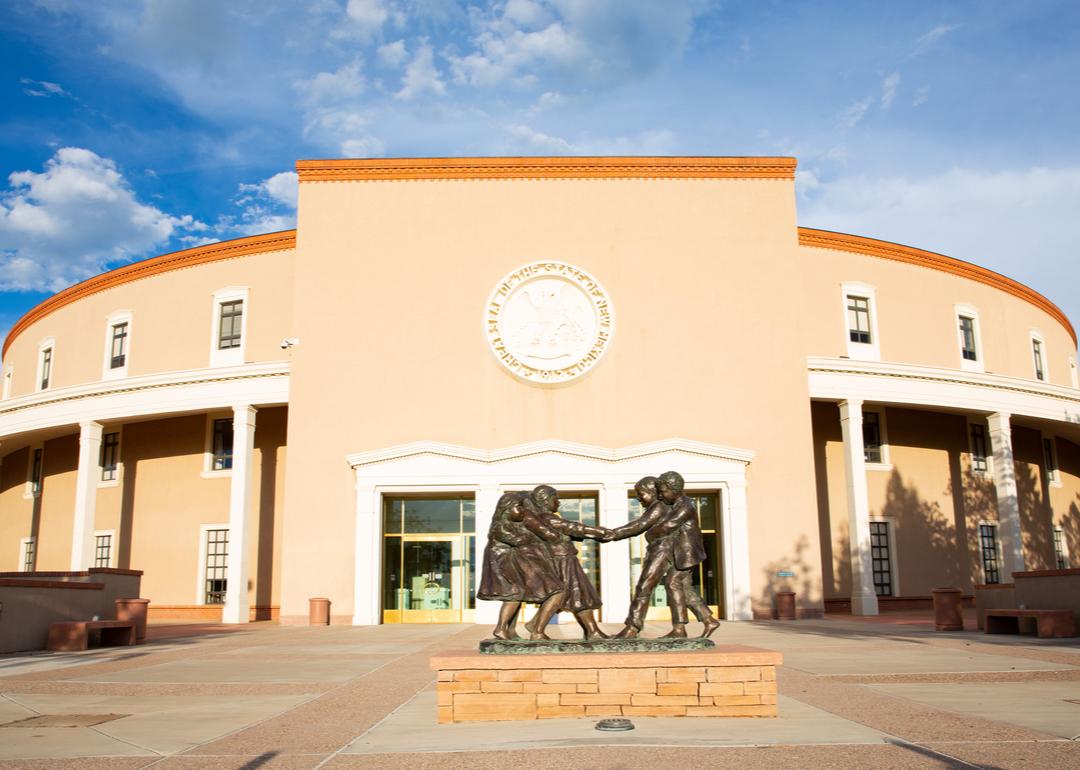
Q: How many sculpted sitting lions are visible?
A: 0